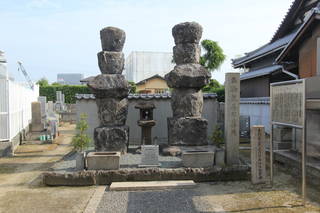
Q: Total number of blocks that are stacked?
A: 10